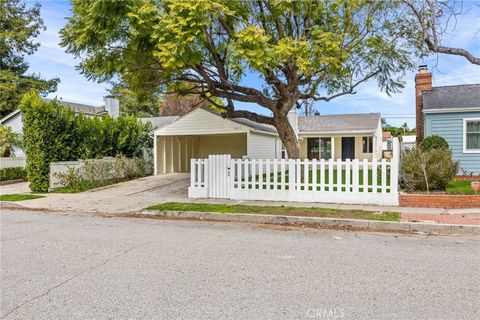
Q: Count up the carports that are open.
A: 1